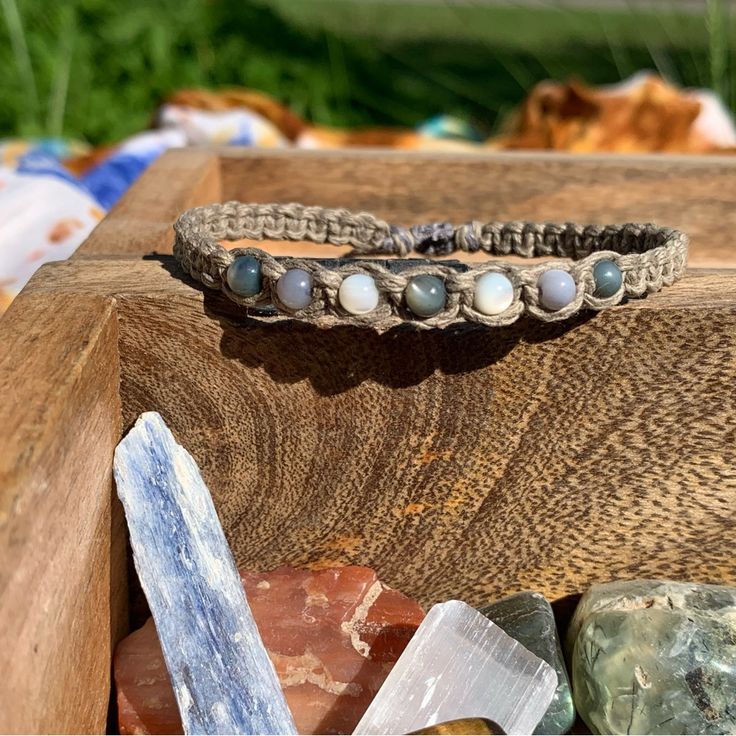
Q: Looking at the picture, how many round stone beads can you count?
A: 7